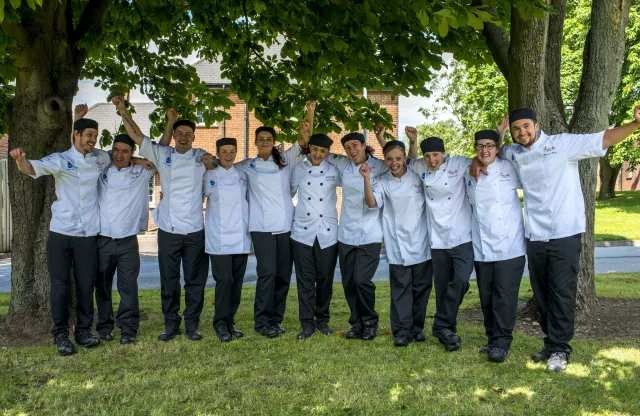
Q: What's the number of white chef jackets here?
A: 11